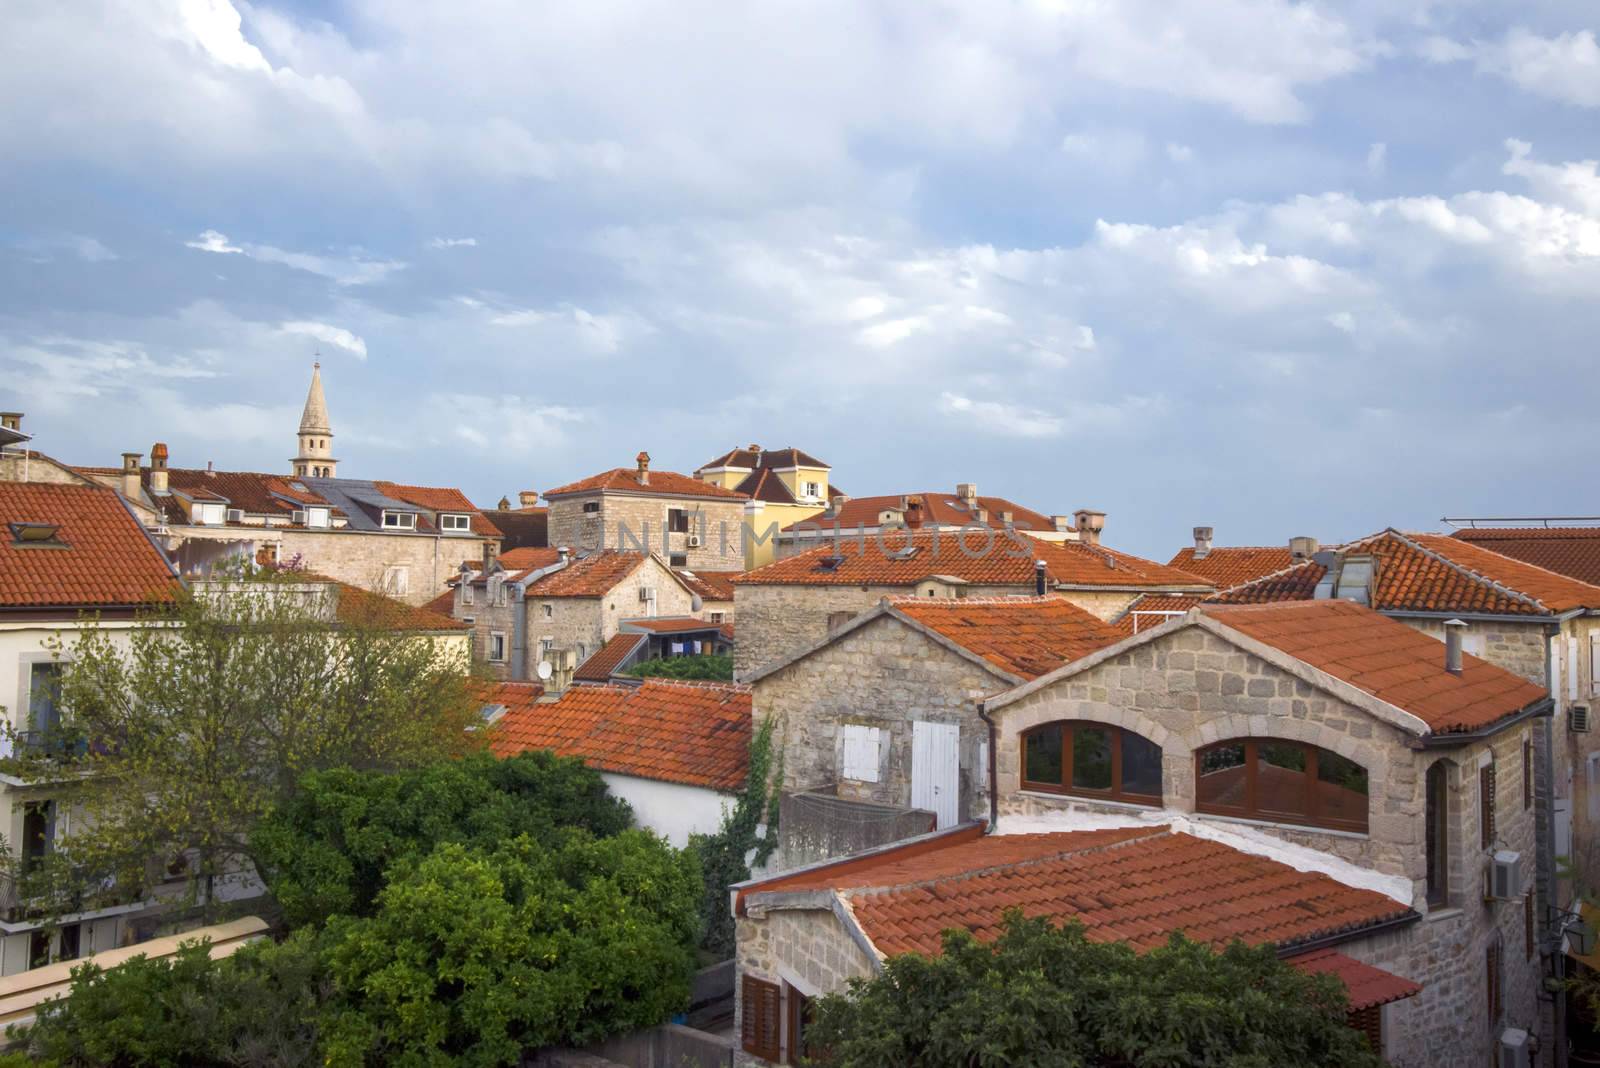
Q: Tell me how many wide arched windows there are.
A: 2